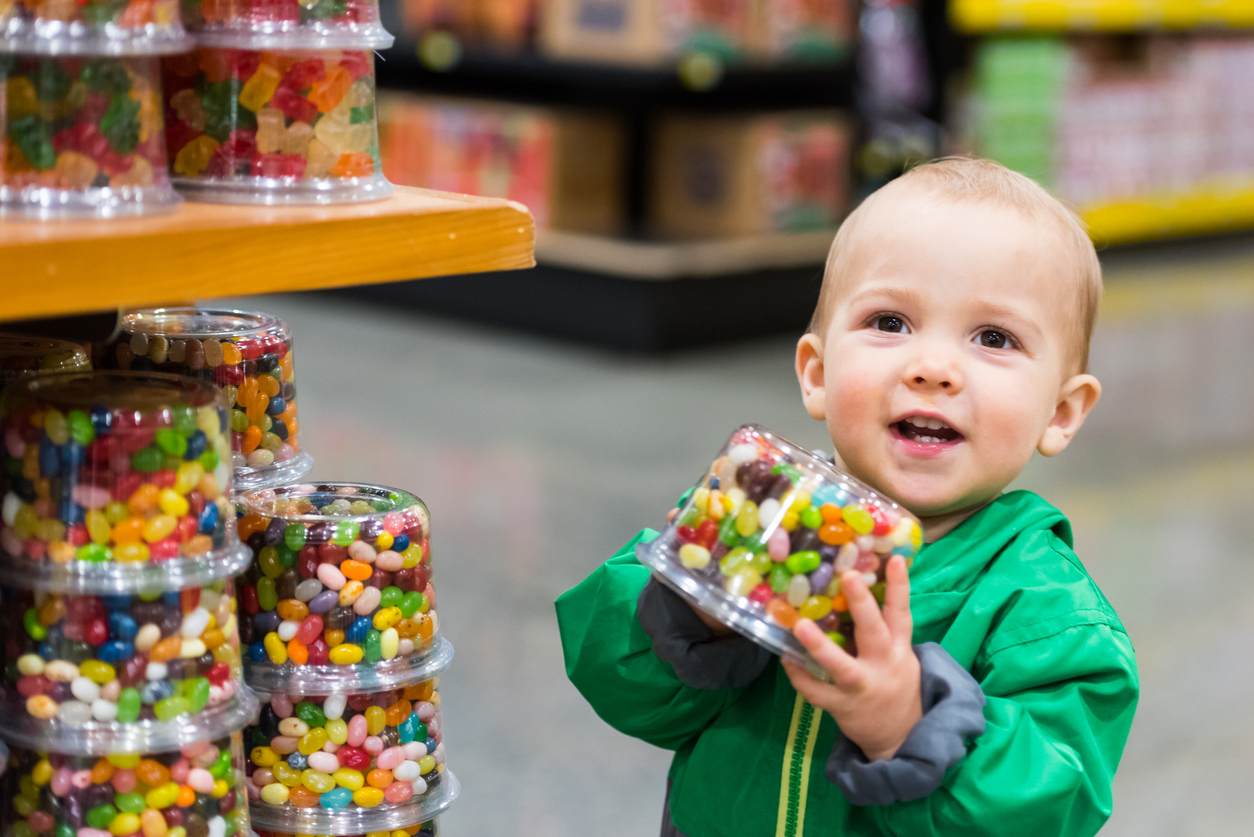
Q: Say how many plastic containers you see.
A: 13